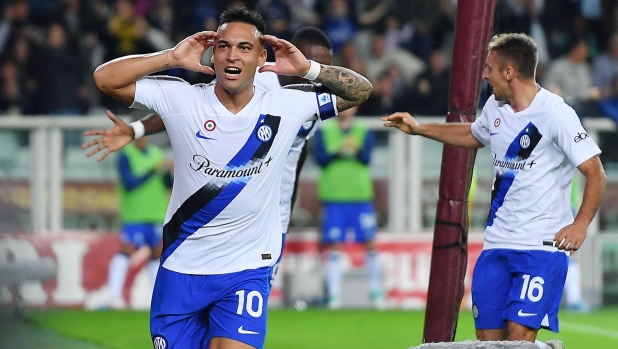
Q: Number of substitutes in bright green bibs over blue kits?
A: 2